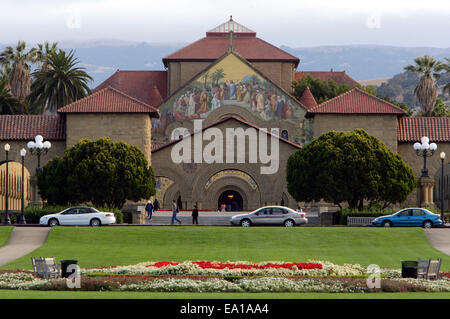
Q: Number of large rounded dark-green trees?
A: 2